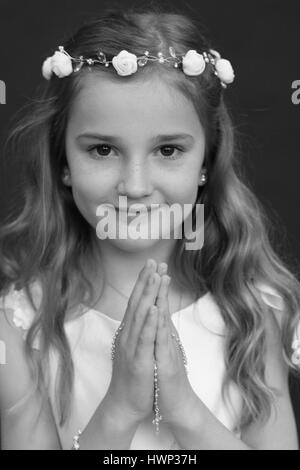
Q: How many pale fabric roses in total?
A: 5